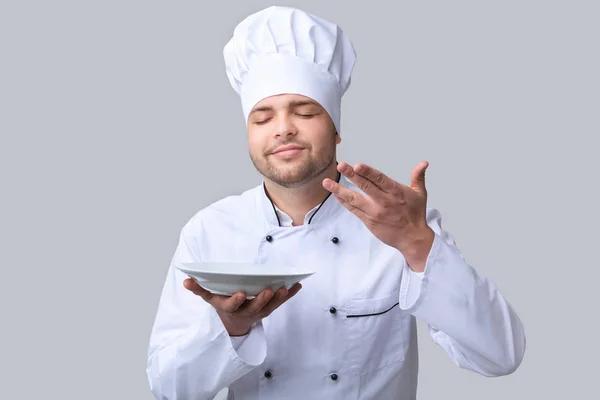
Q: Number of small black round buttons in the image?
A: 5